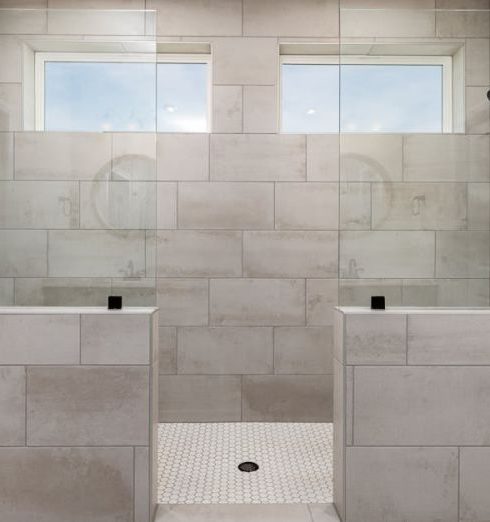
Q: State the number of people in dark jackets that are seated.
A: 0